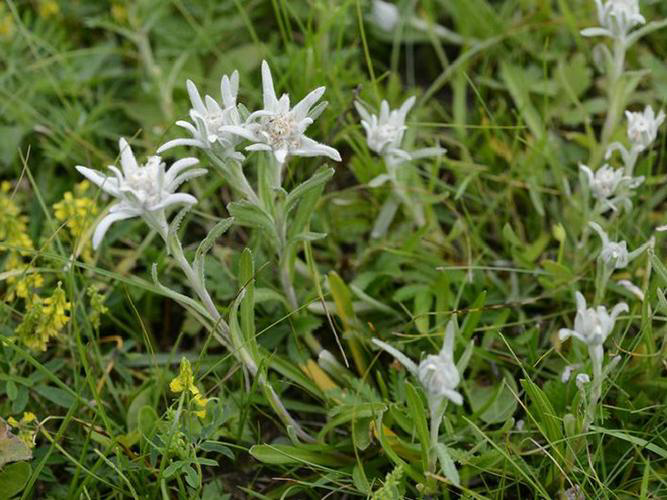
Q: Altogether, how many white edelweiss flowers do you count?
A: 10